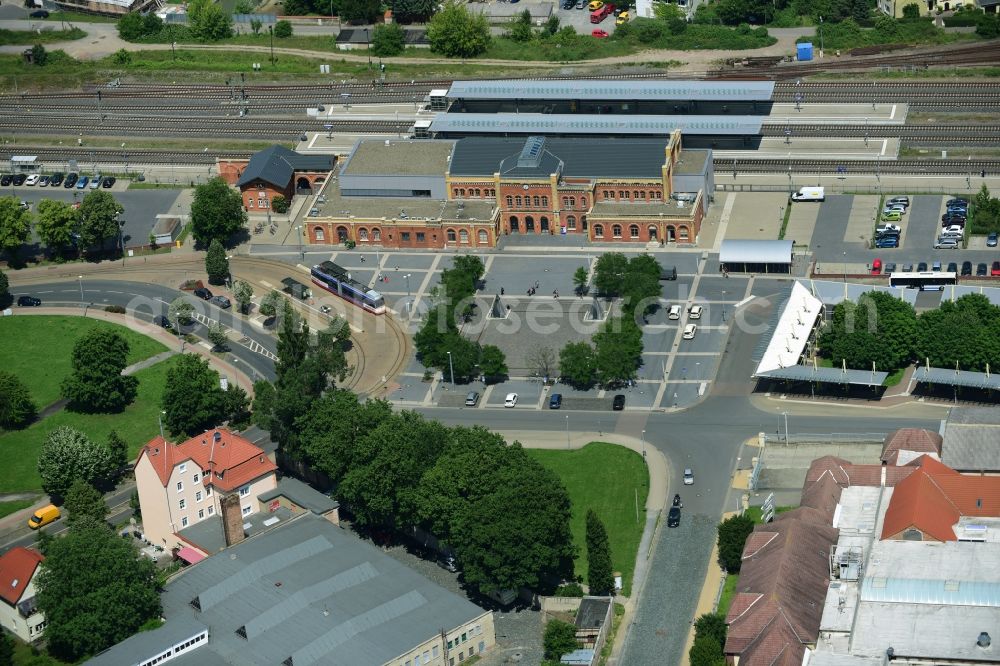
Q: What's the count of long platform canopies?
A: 2